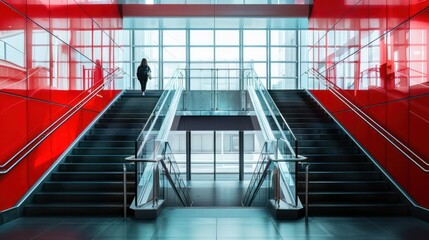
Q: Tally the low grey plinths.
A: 2